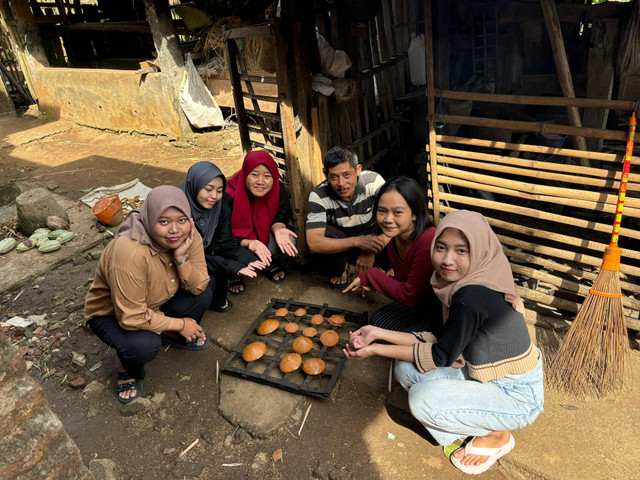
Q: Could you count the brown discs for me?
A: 12